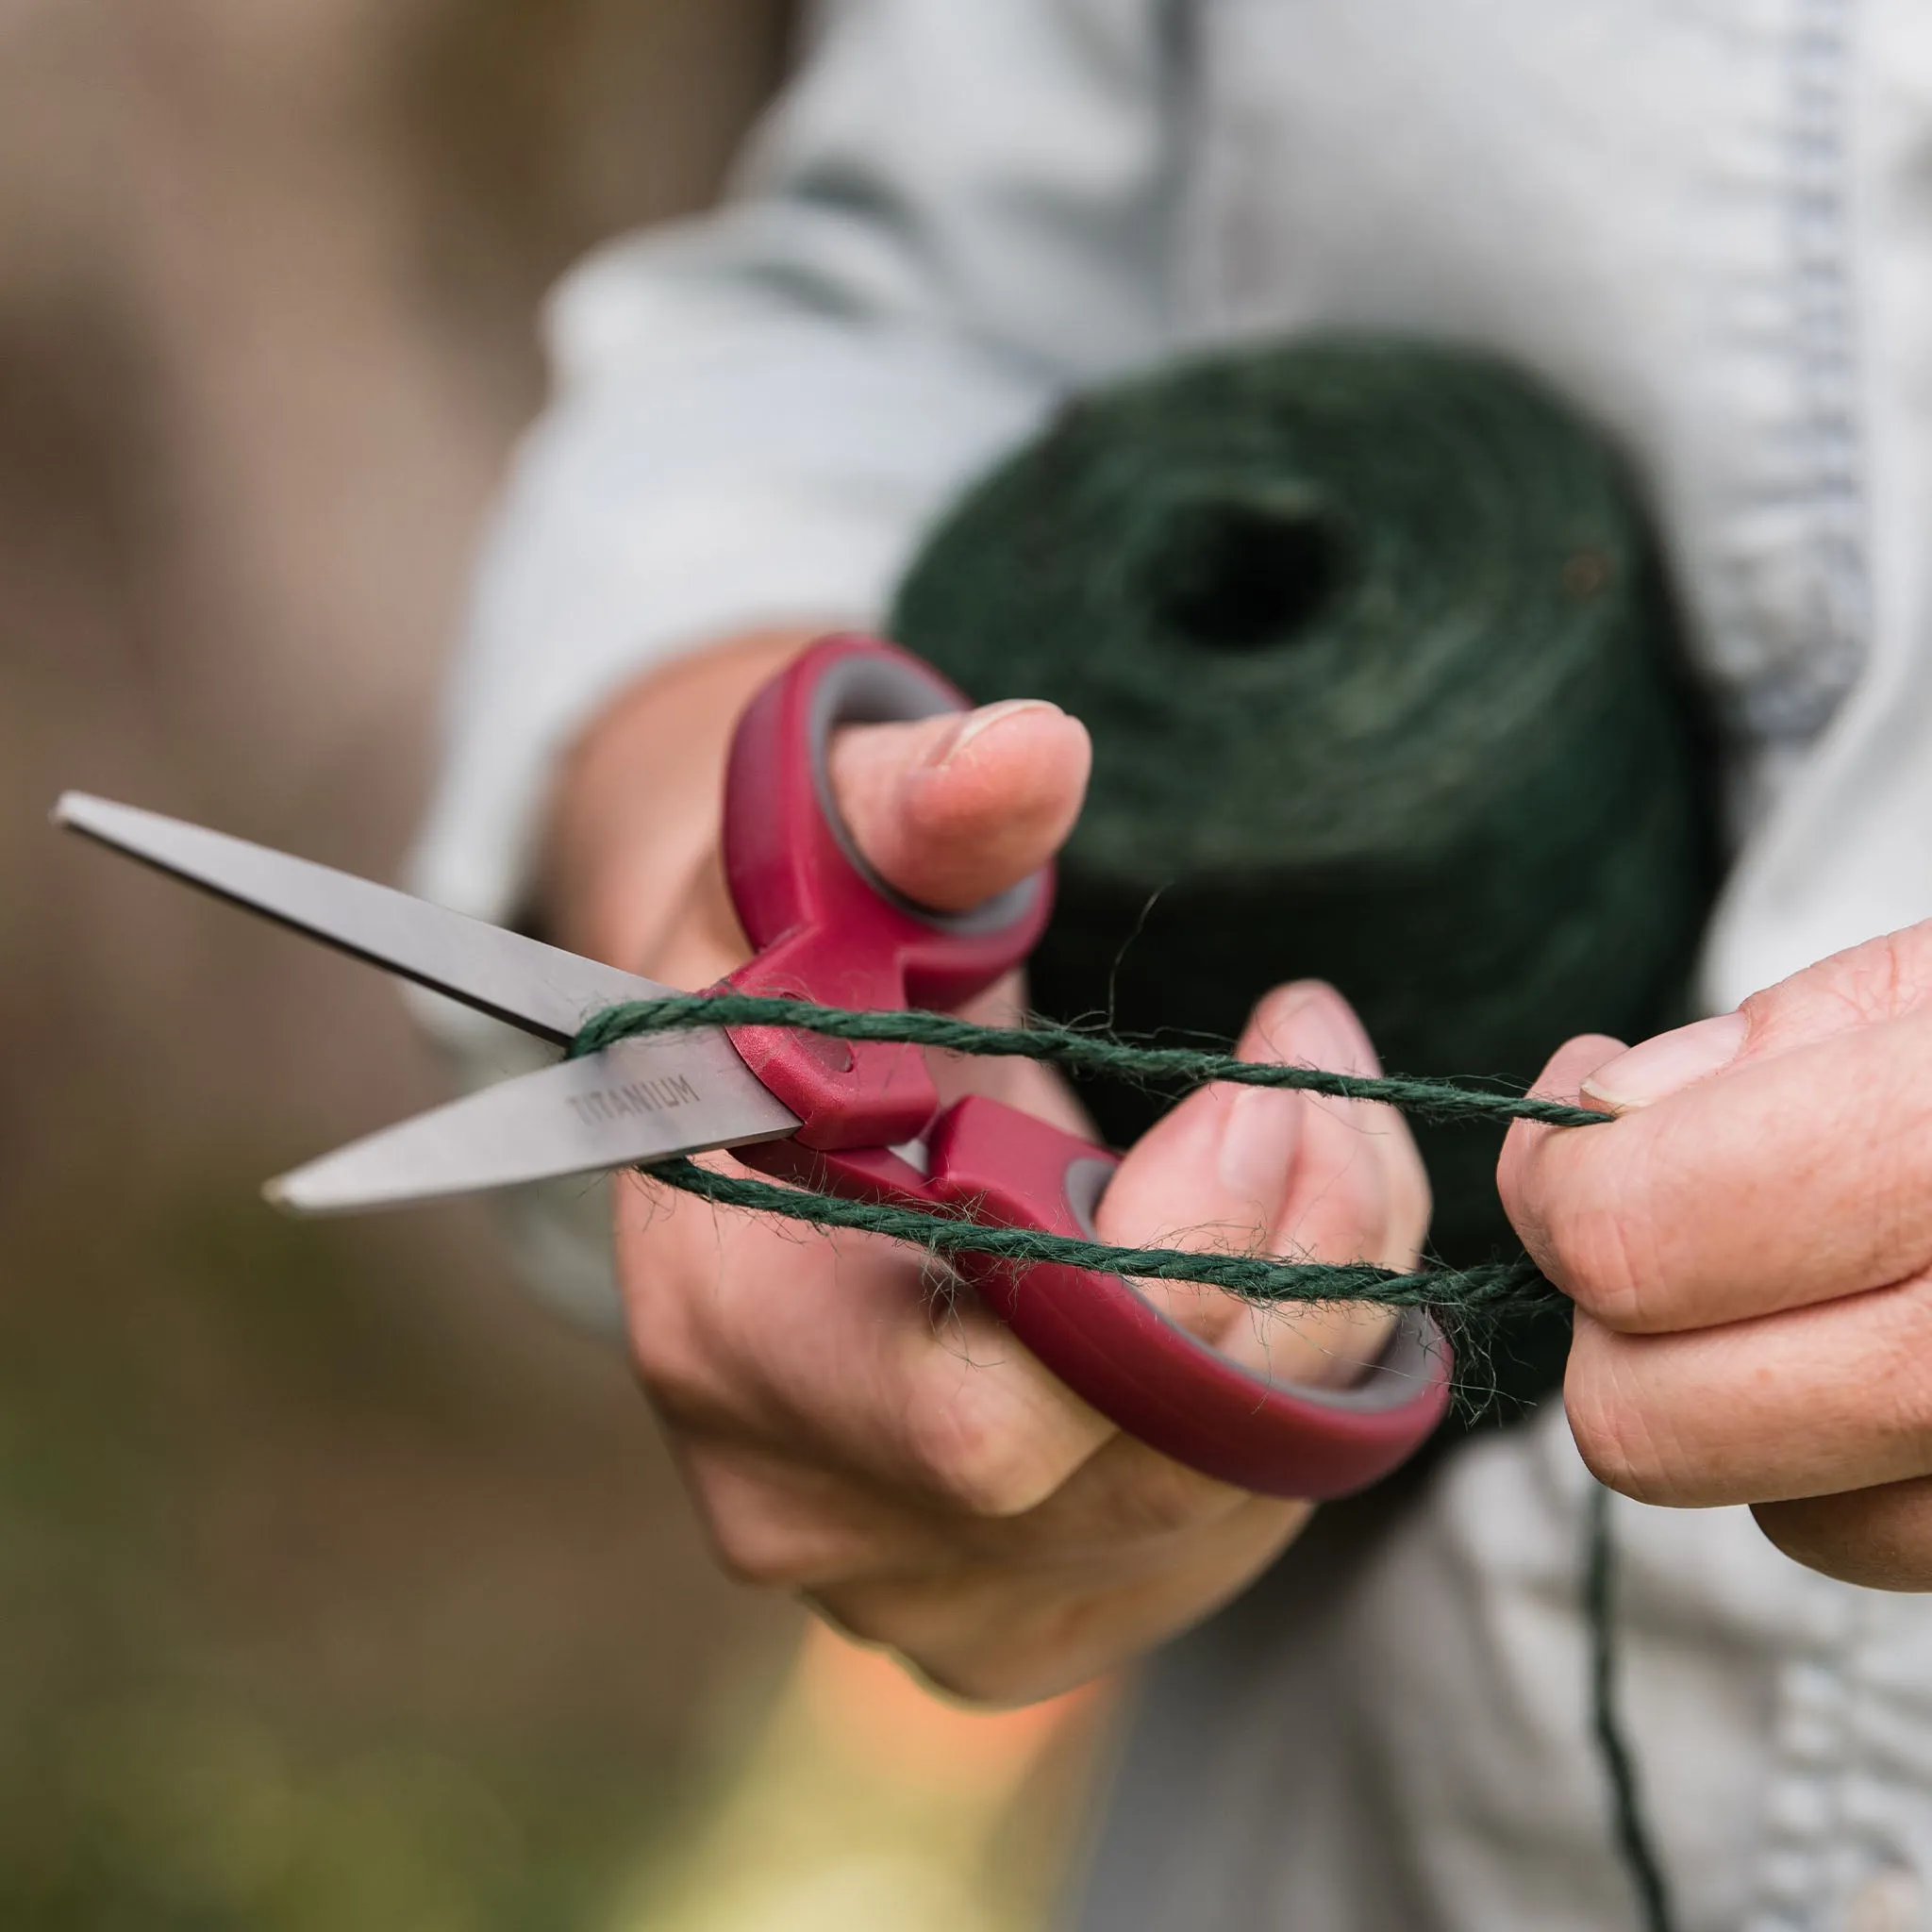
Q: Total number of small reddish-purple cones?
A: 0